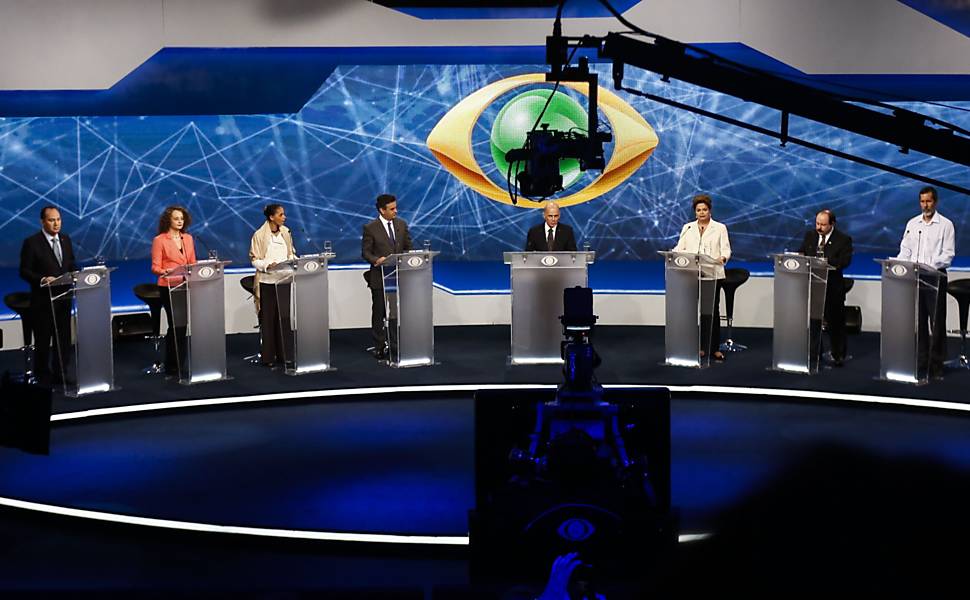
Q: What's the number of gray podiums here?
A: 8